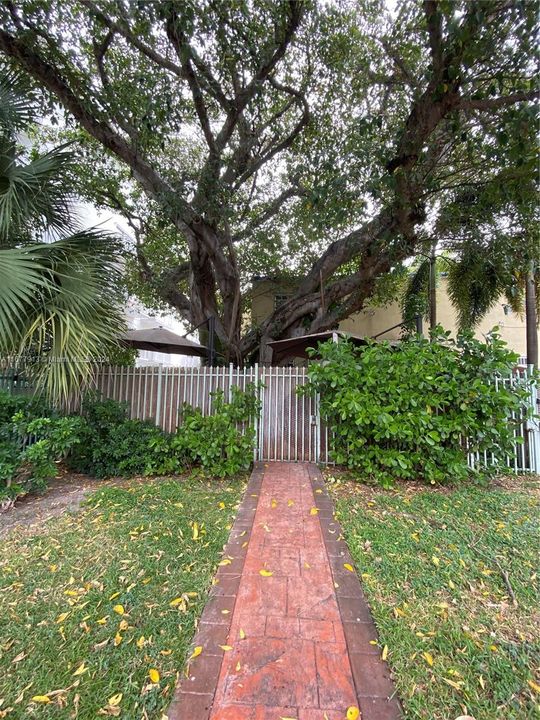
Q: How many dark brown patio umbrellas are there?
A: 2